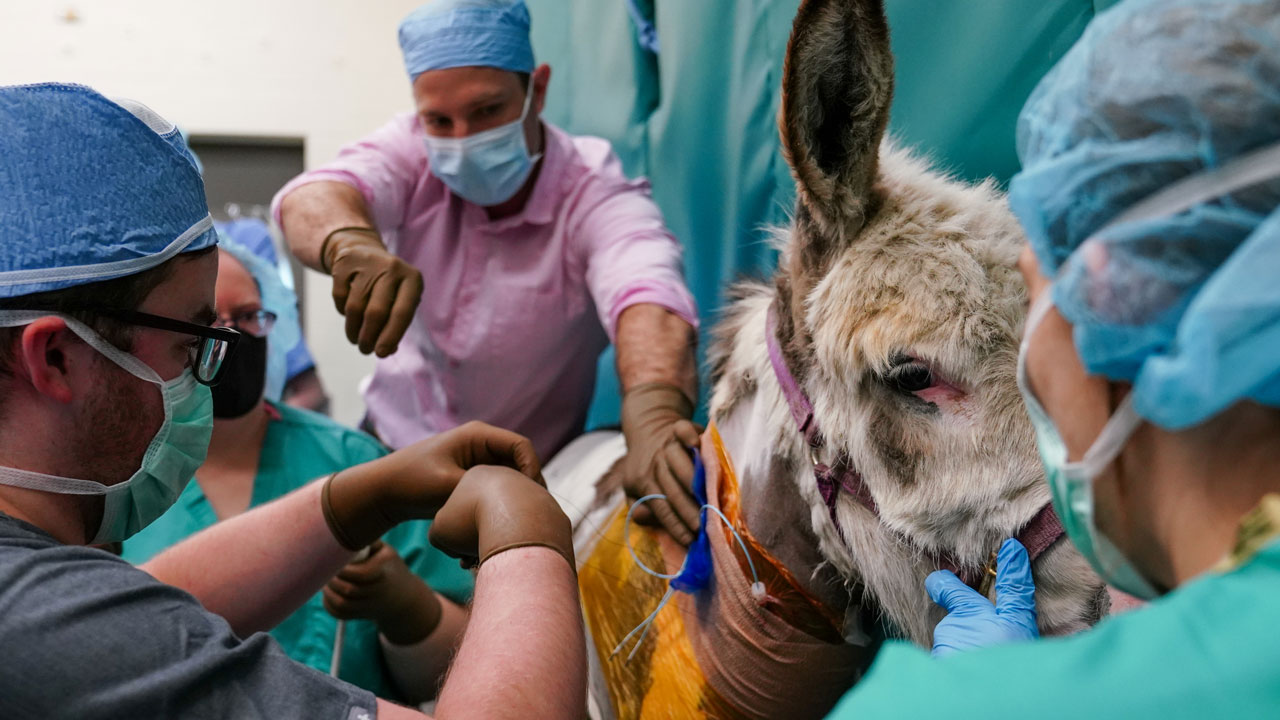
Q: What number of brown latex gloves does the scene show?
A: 5